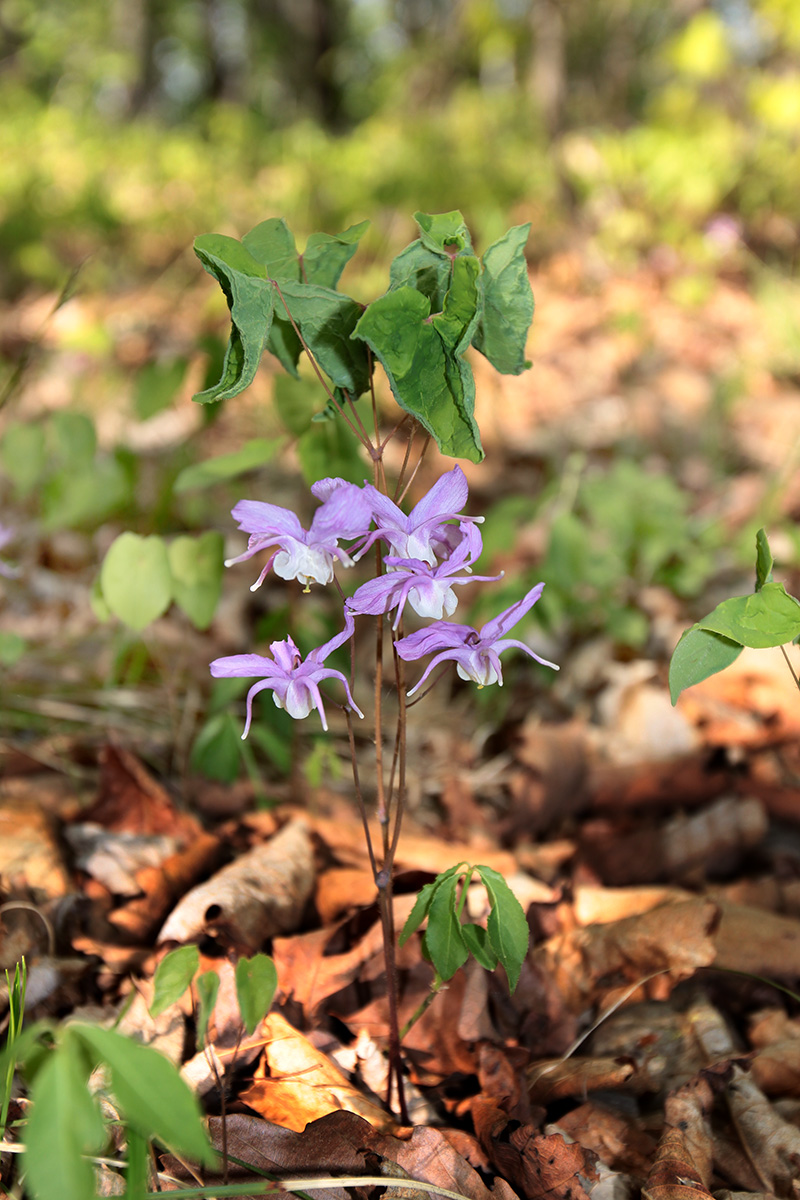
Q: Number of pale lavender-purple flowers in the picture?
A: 5